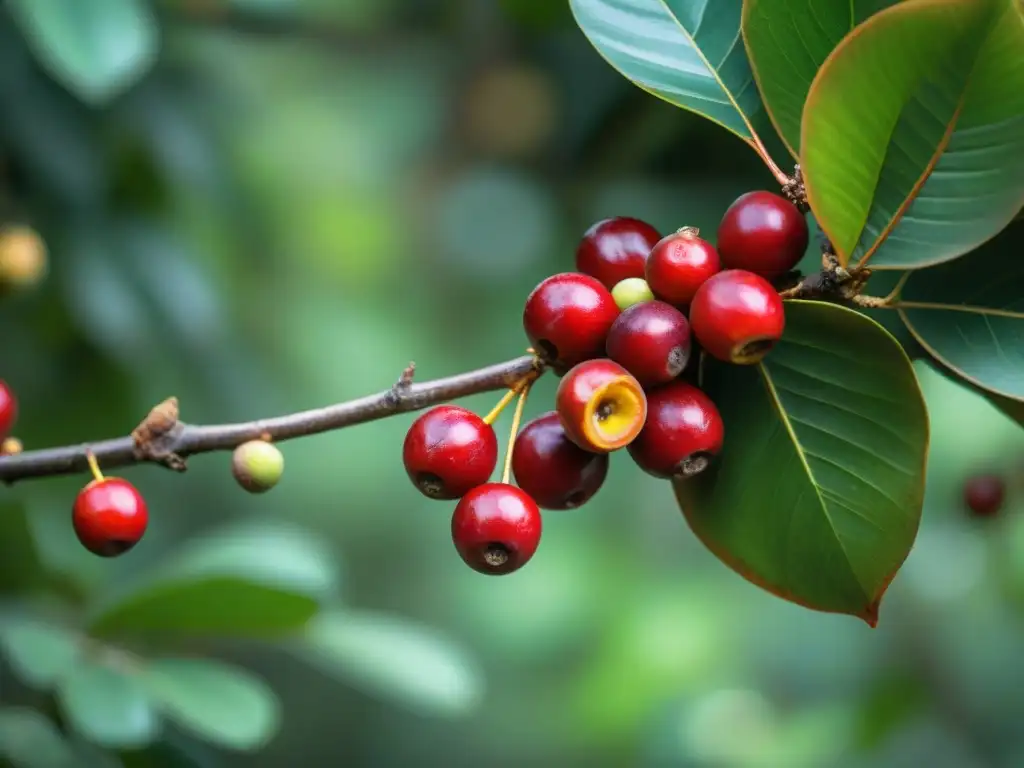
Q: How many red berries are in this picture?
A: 14